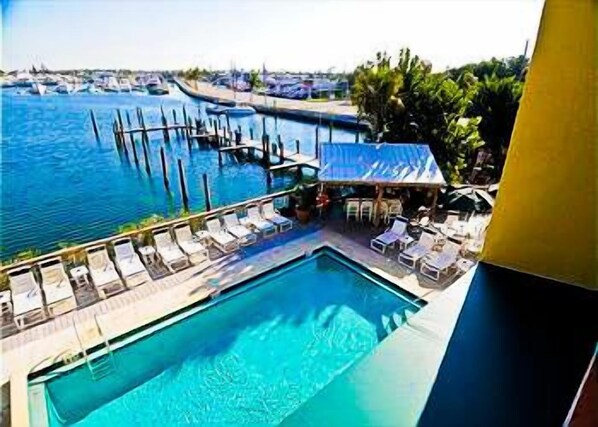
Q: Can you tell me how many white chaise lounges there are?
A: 13